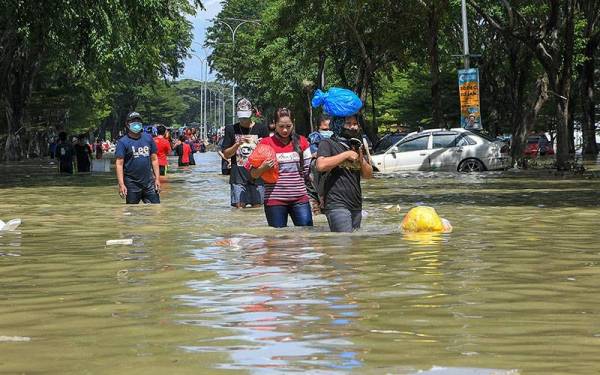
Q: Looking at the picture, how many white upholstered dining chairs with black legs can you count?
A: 0